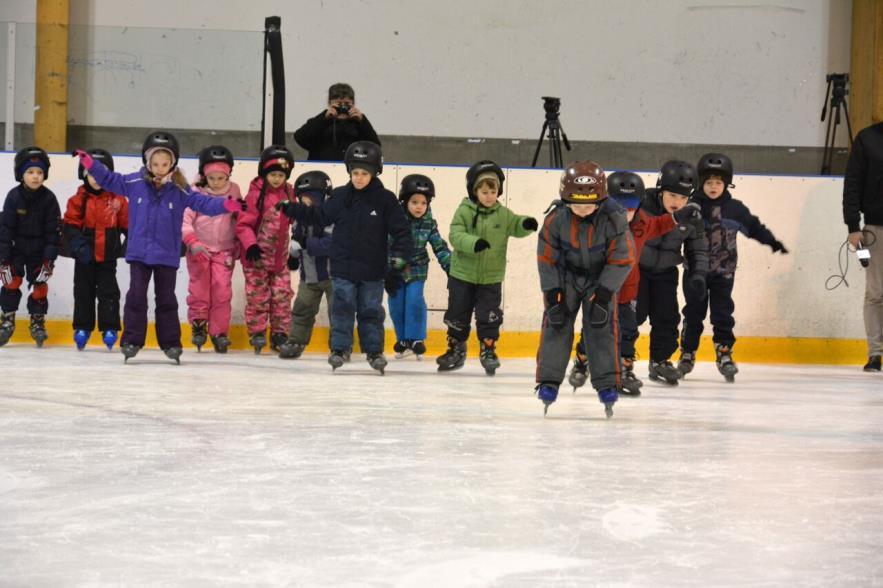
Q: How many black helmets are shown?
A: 12